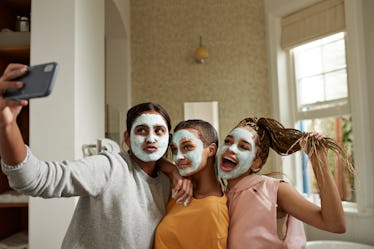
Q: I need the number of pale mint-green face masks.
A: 3